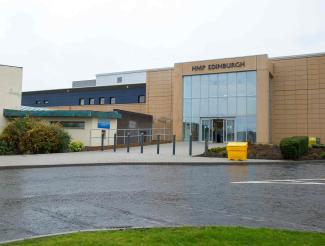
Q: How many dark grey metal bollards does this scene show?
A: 8